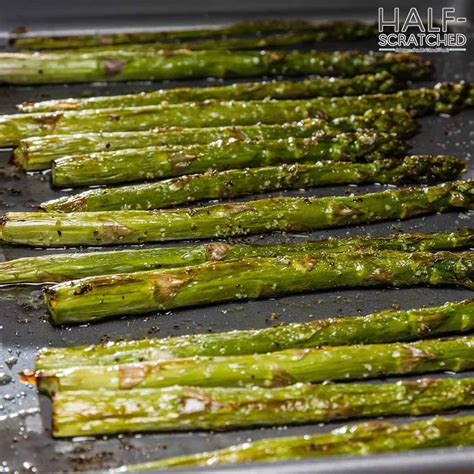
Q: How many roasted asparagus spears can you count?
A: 15